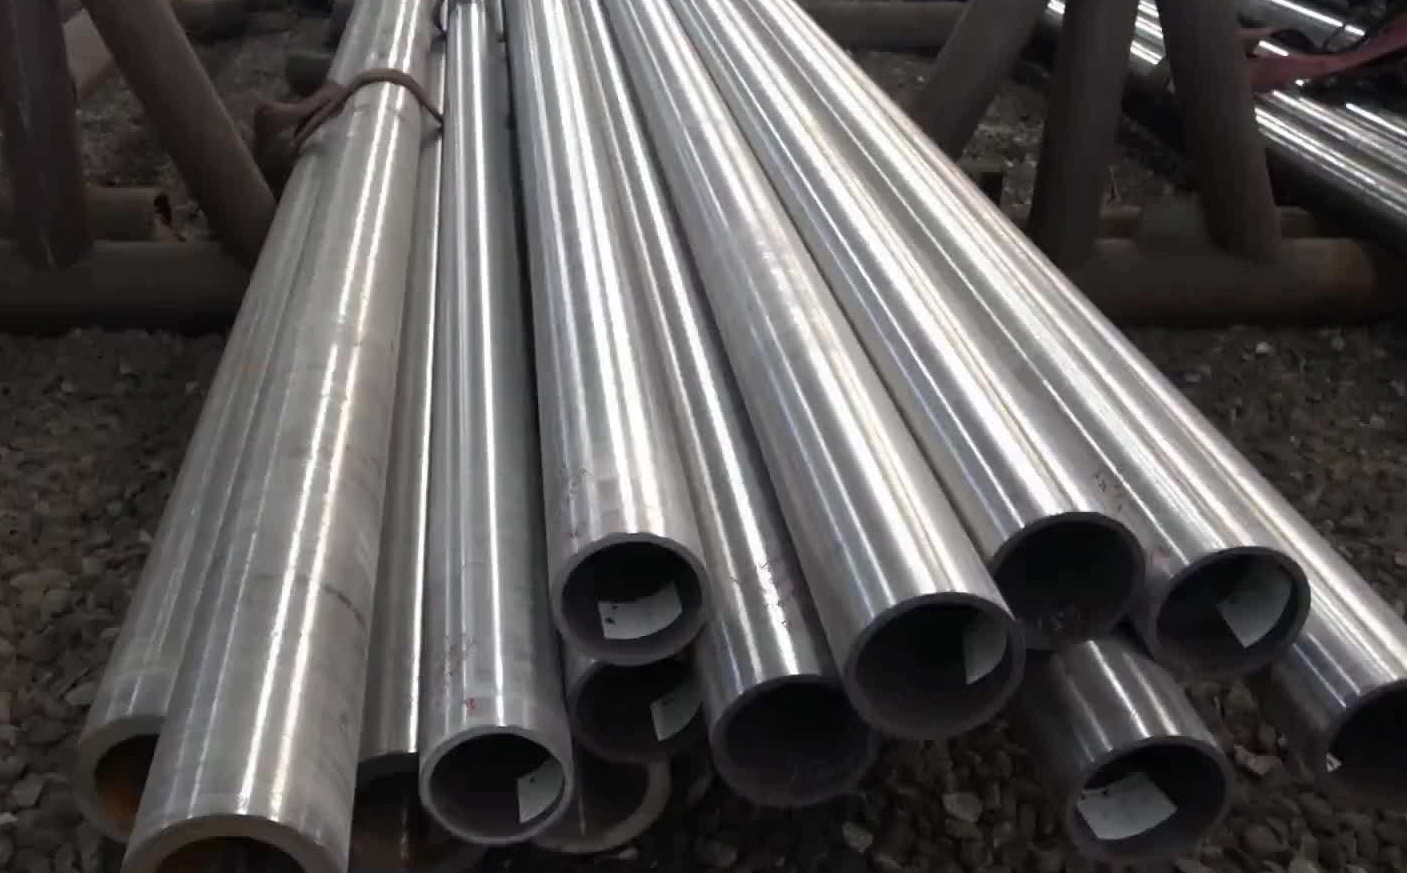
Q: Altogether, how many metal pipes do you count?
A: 13